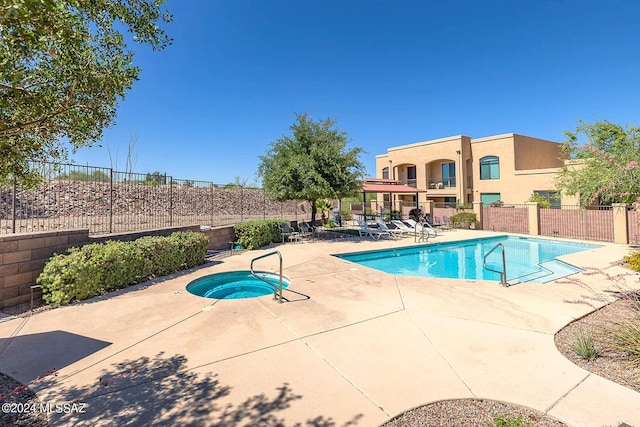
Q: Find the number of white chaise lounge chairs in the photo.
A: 4